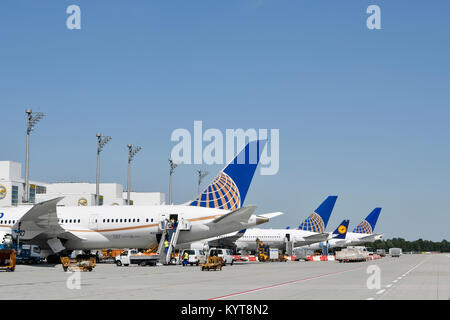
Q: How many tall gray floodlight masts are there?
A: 5